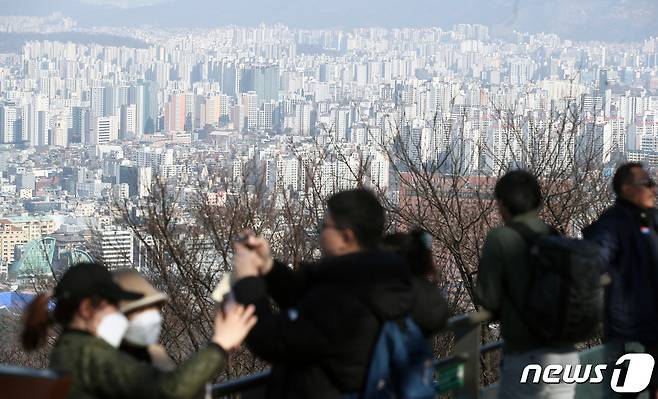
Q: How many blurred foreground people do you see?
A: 6